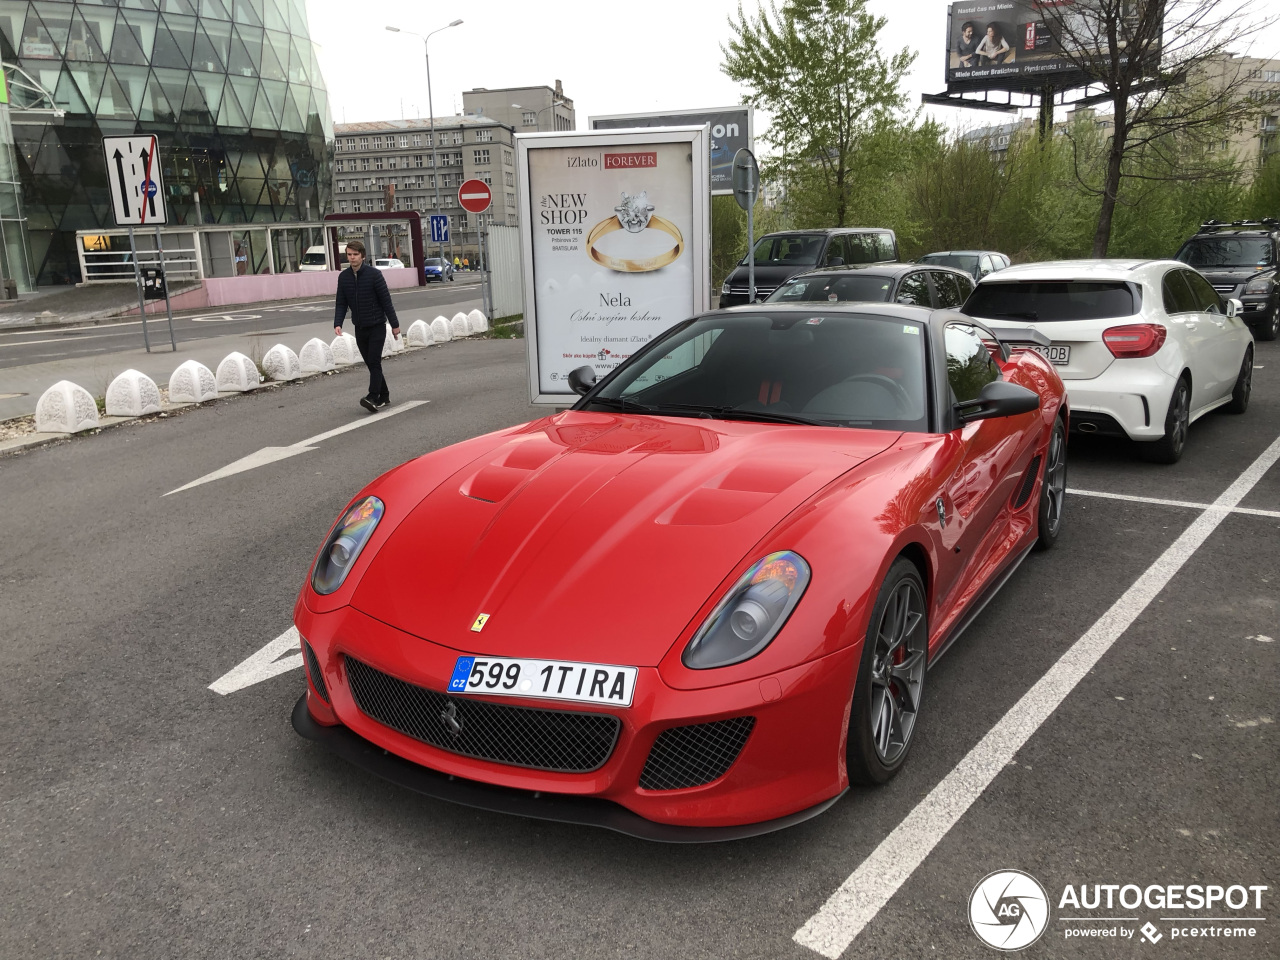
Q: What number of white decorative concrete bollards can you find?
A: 13